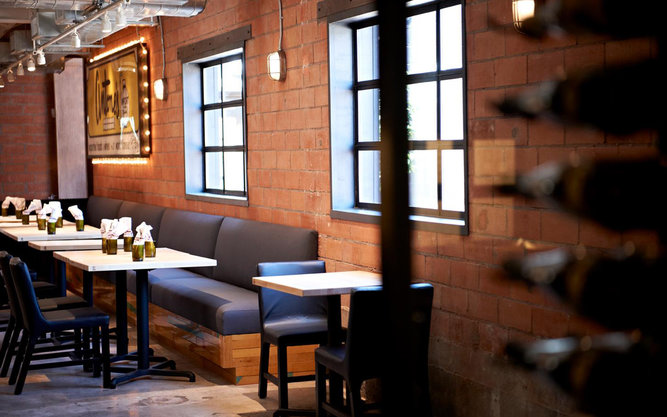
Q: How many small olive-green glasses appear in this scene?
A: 13